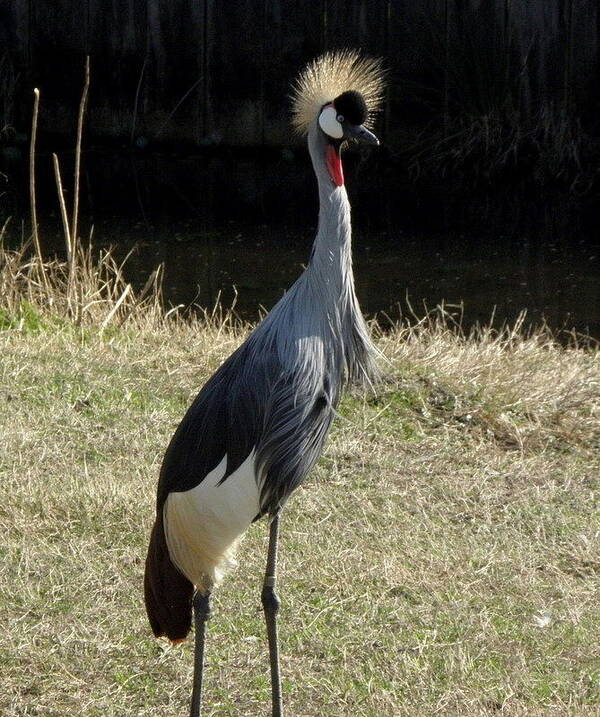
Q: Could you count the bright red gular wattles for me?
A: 1